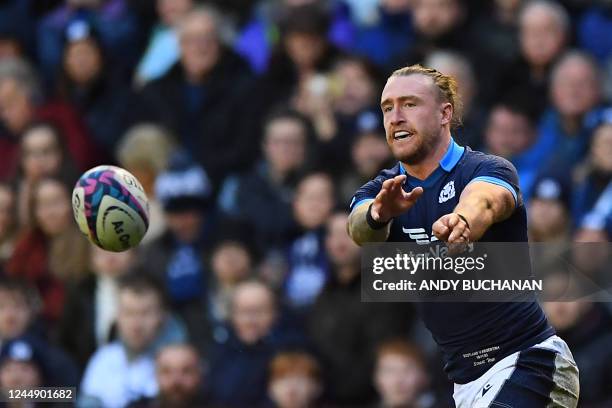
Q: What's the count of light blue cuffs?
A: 2